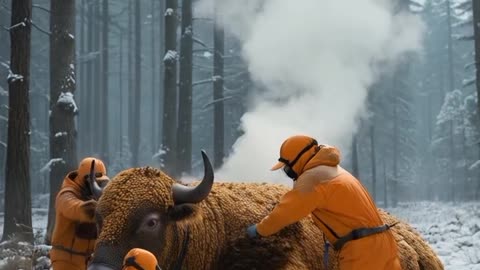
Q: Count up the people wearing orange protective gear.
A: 3